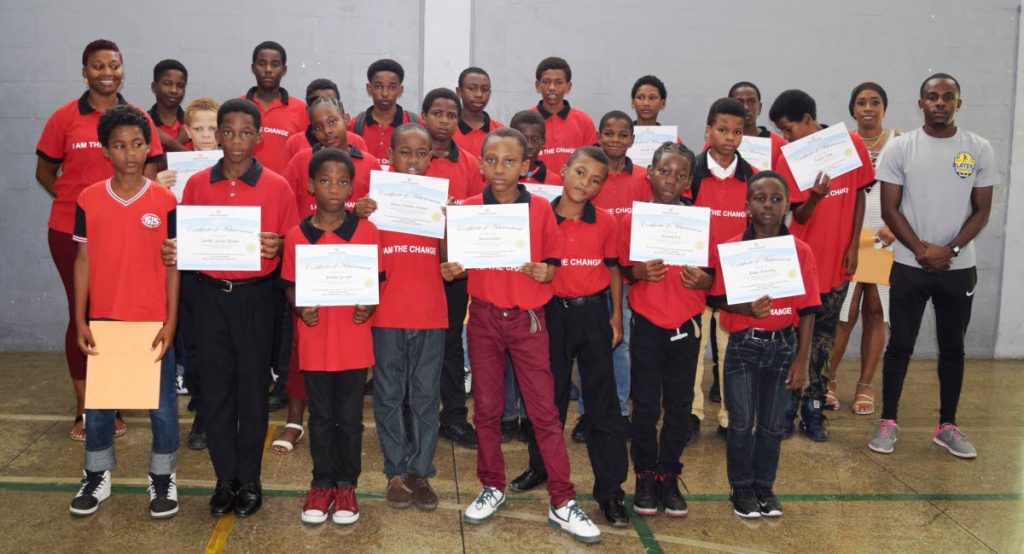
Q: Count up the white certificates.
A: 11